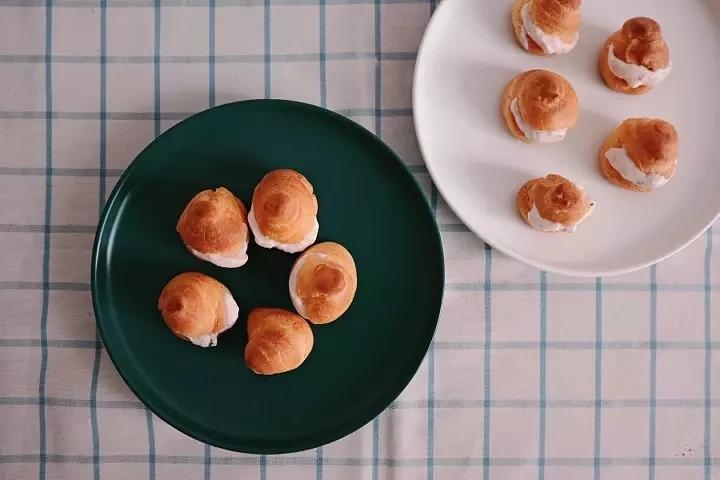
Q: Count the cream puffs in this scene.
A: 10